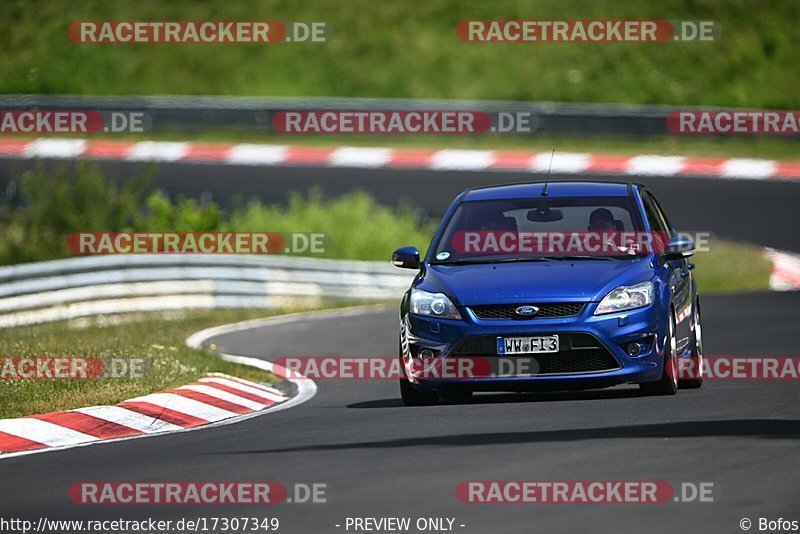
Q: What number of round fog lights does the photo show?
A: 2